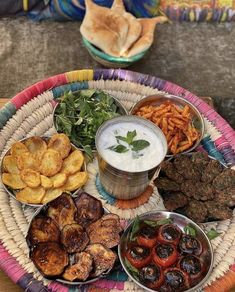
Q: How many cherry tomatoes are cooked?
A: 8